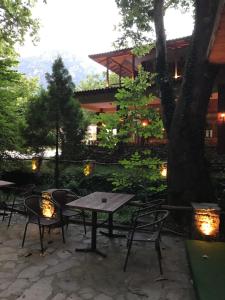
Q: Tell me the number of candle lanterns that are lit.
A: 5